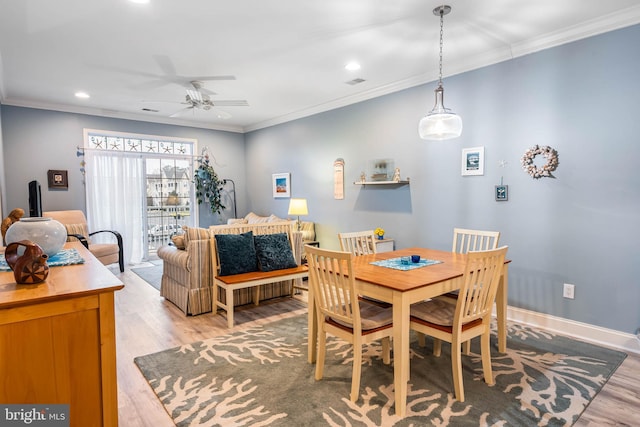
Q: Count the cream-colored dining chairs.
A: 4